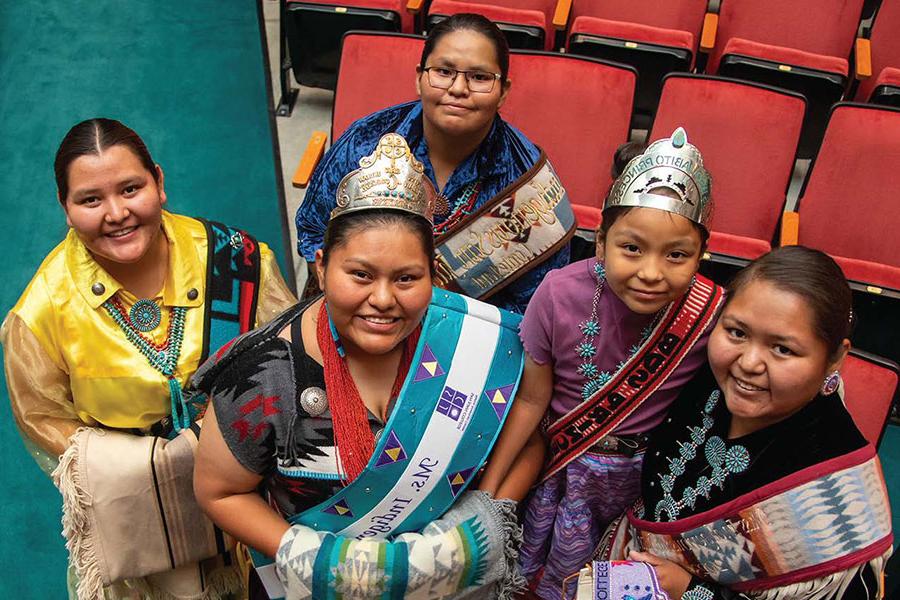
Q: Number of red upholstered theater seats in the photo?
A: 10